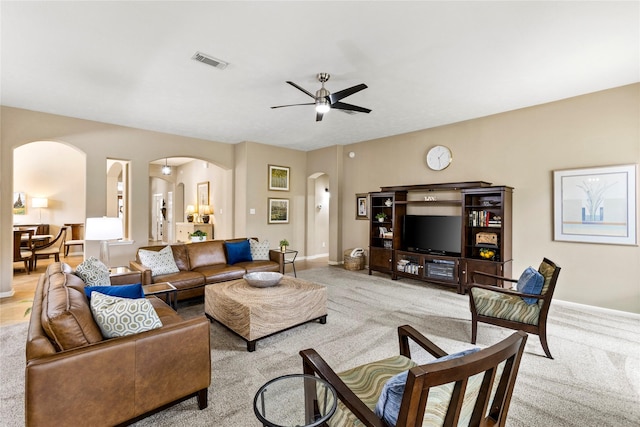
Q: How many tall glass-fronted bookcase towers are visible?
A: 2